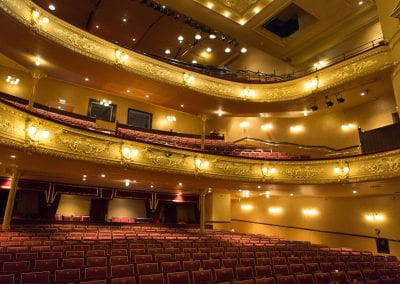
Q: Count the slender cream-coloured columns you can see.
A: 4